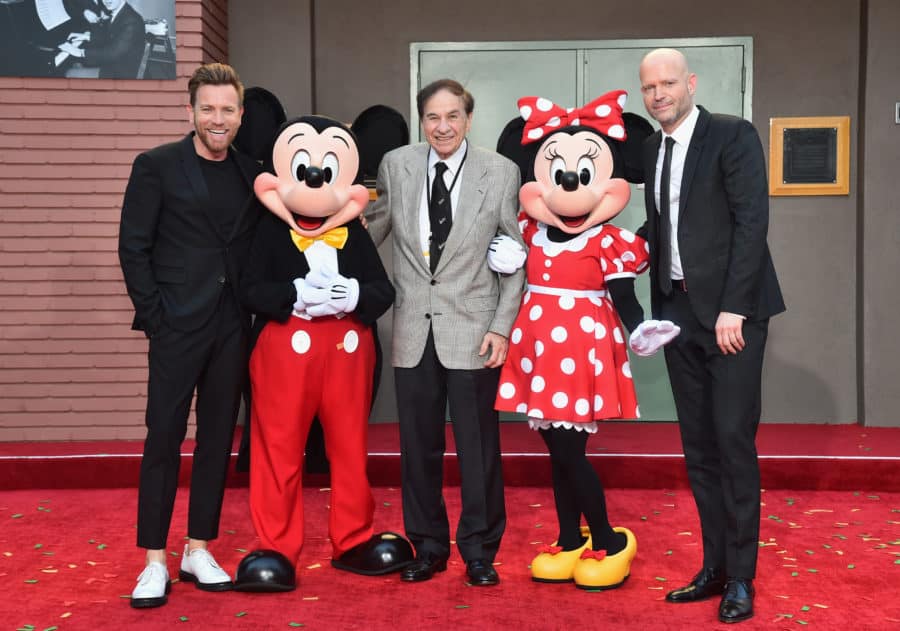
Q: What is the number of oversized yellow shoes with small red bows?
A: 2